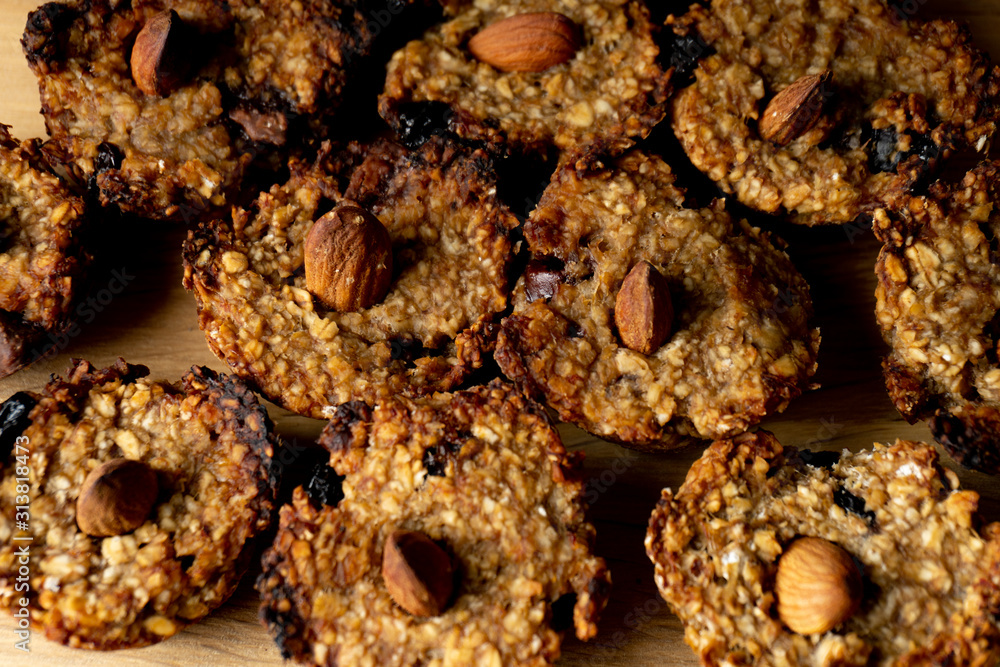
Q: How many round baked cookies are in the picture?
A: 10